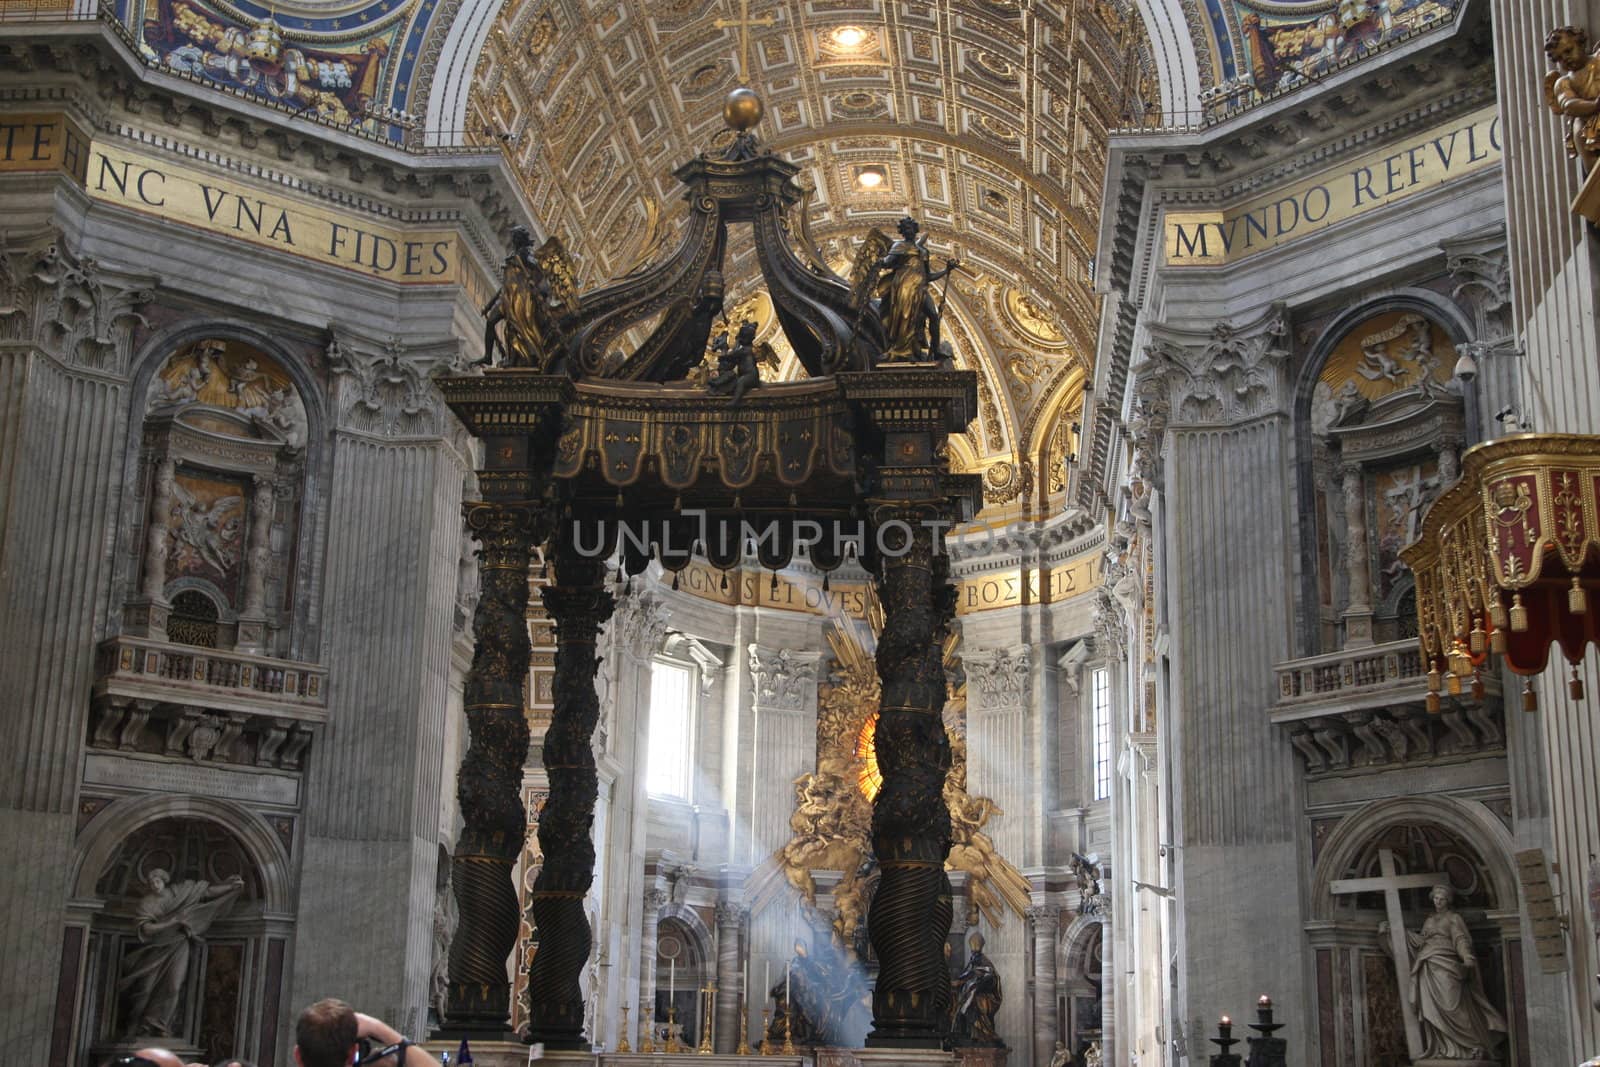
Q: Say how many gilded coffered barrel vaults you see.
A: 1